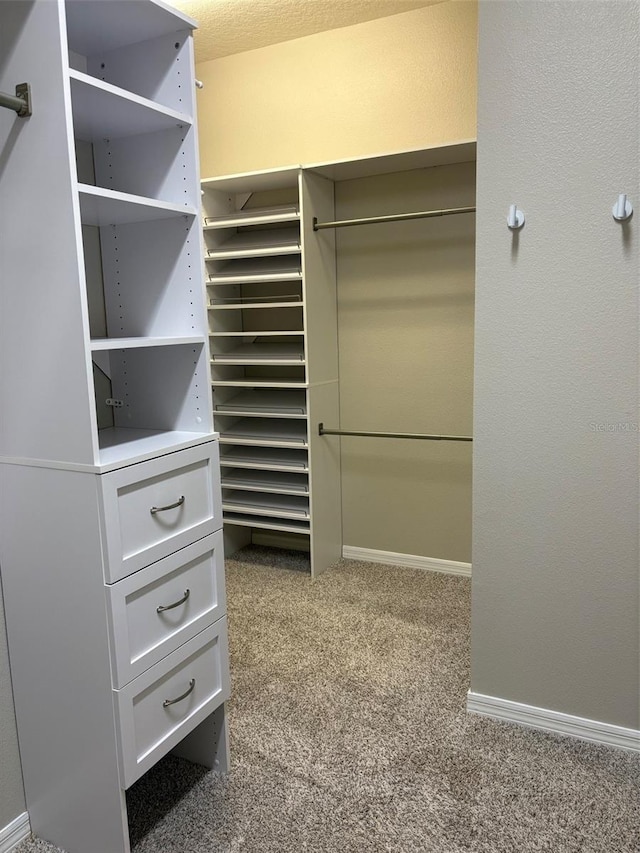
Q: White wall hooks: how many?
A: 2